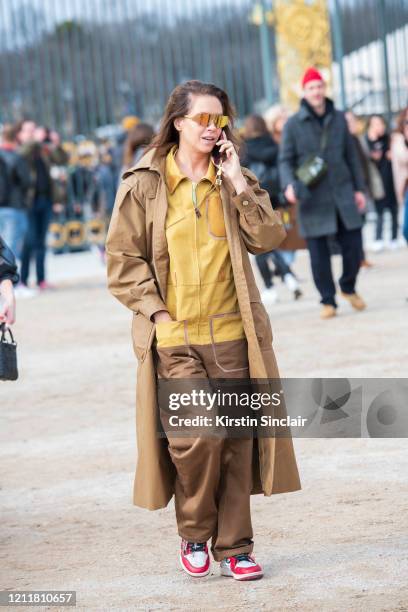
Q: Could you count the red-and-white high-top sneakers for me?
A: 2